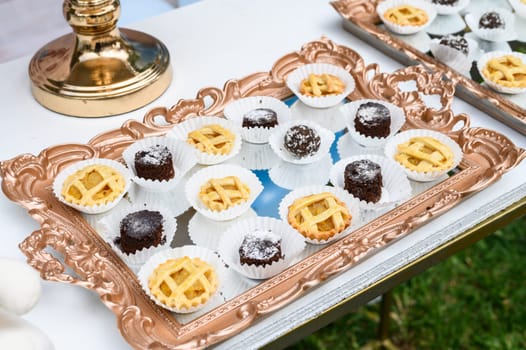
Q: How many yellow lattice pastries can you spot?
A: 9